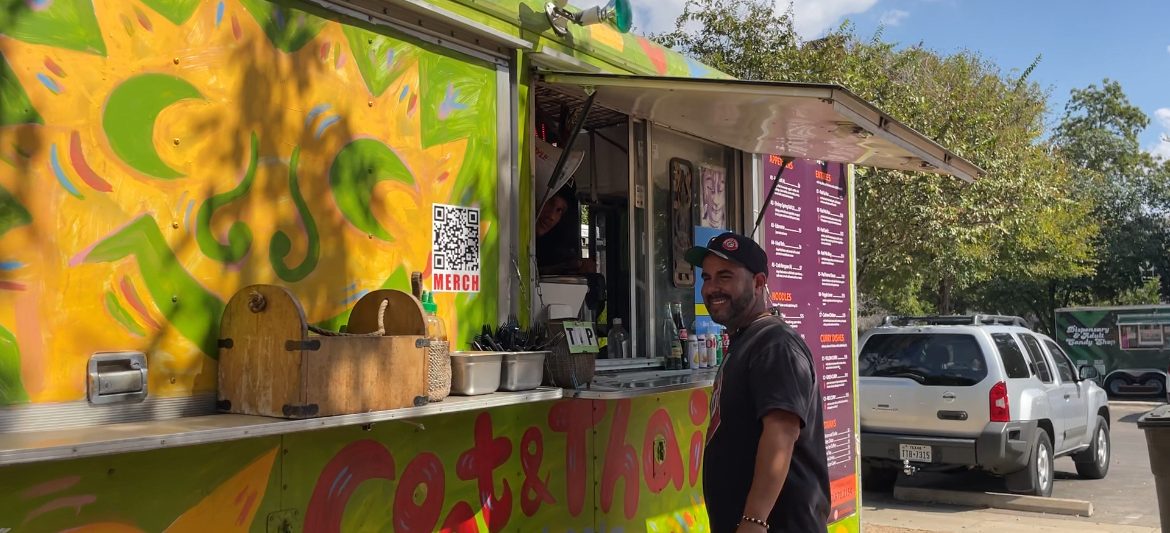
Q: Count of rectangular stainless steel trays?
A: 2